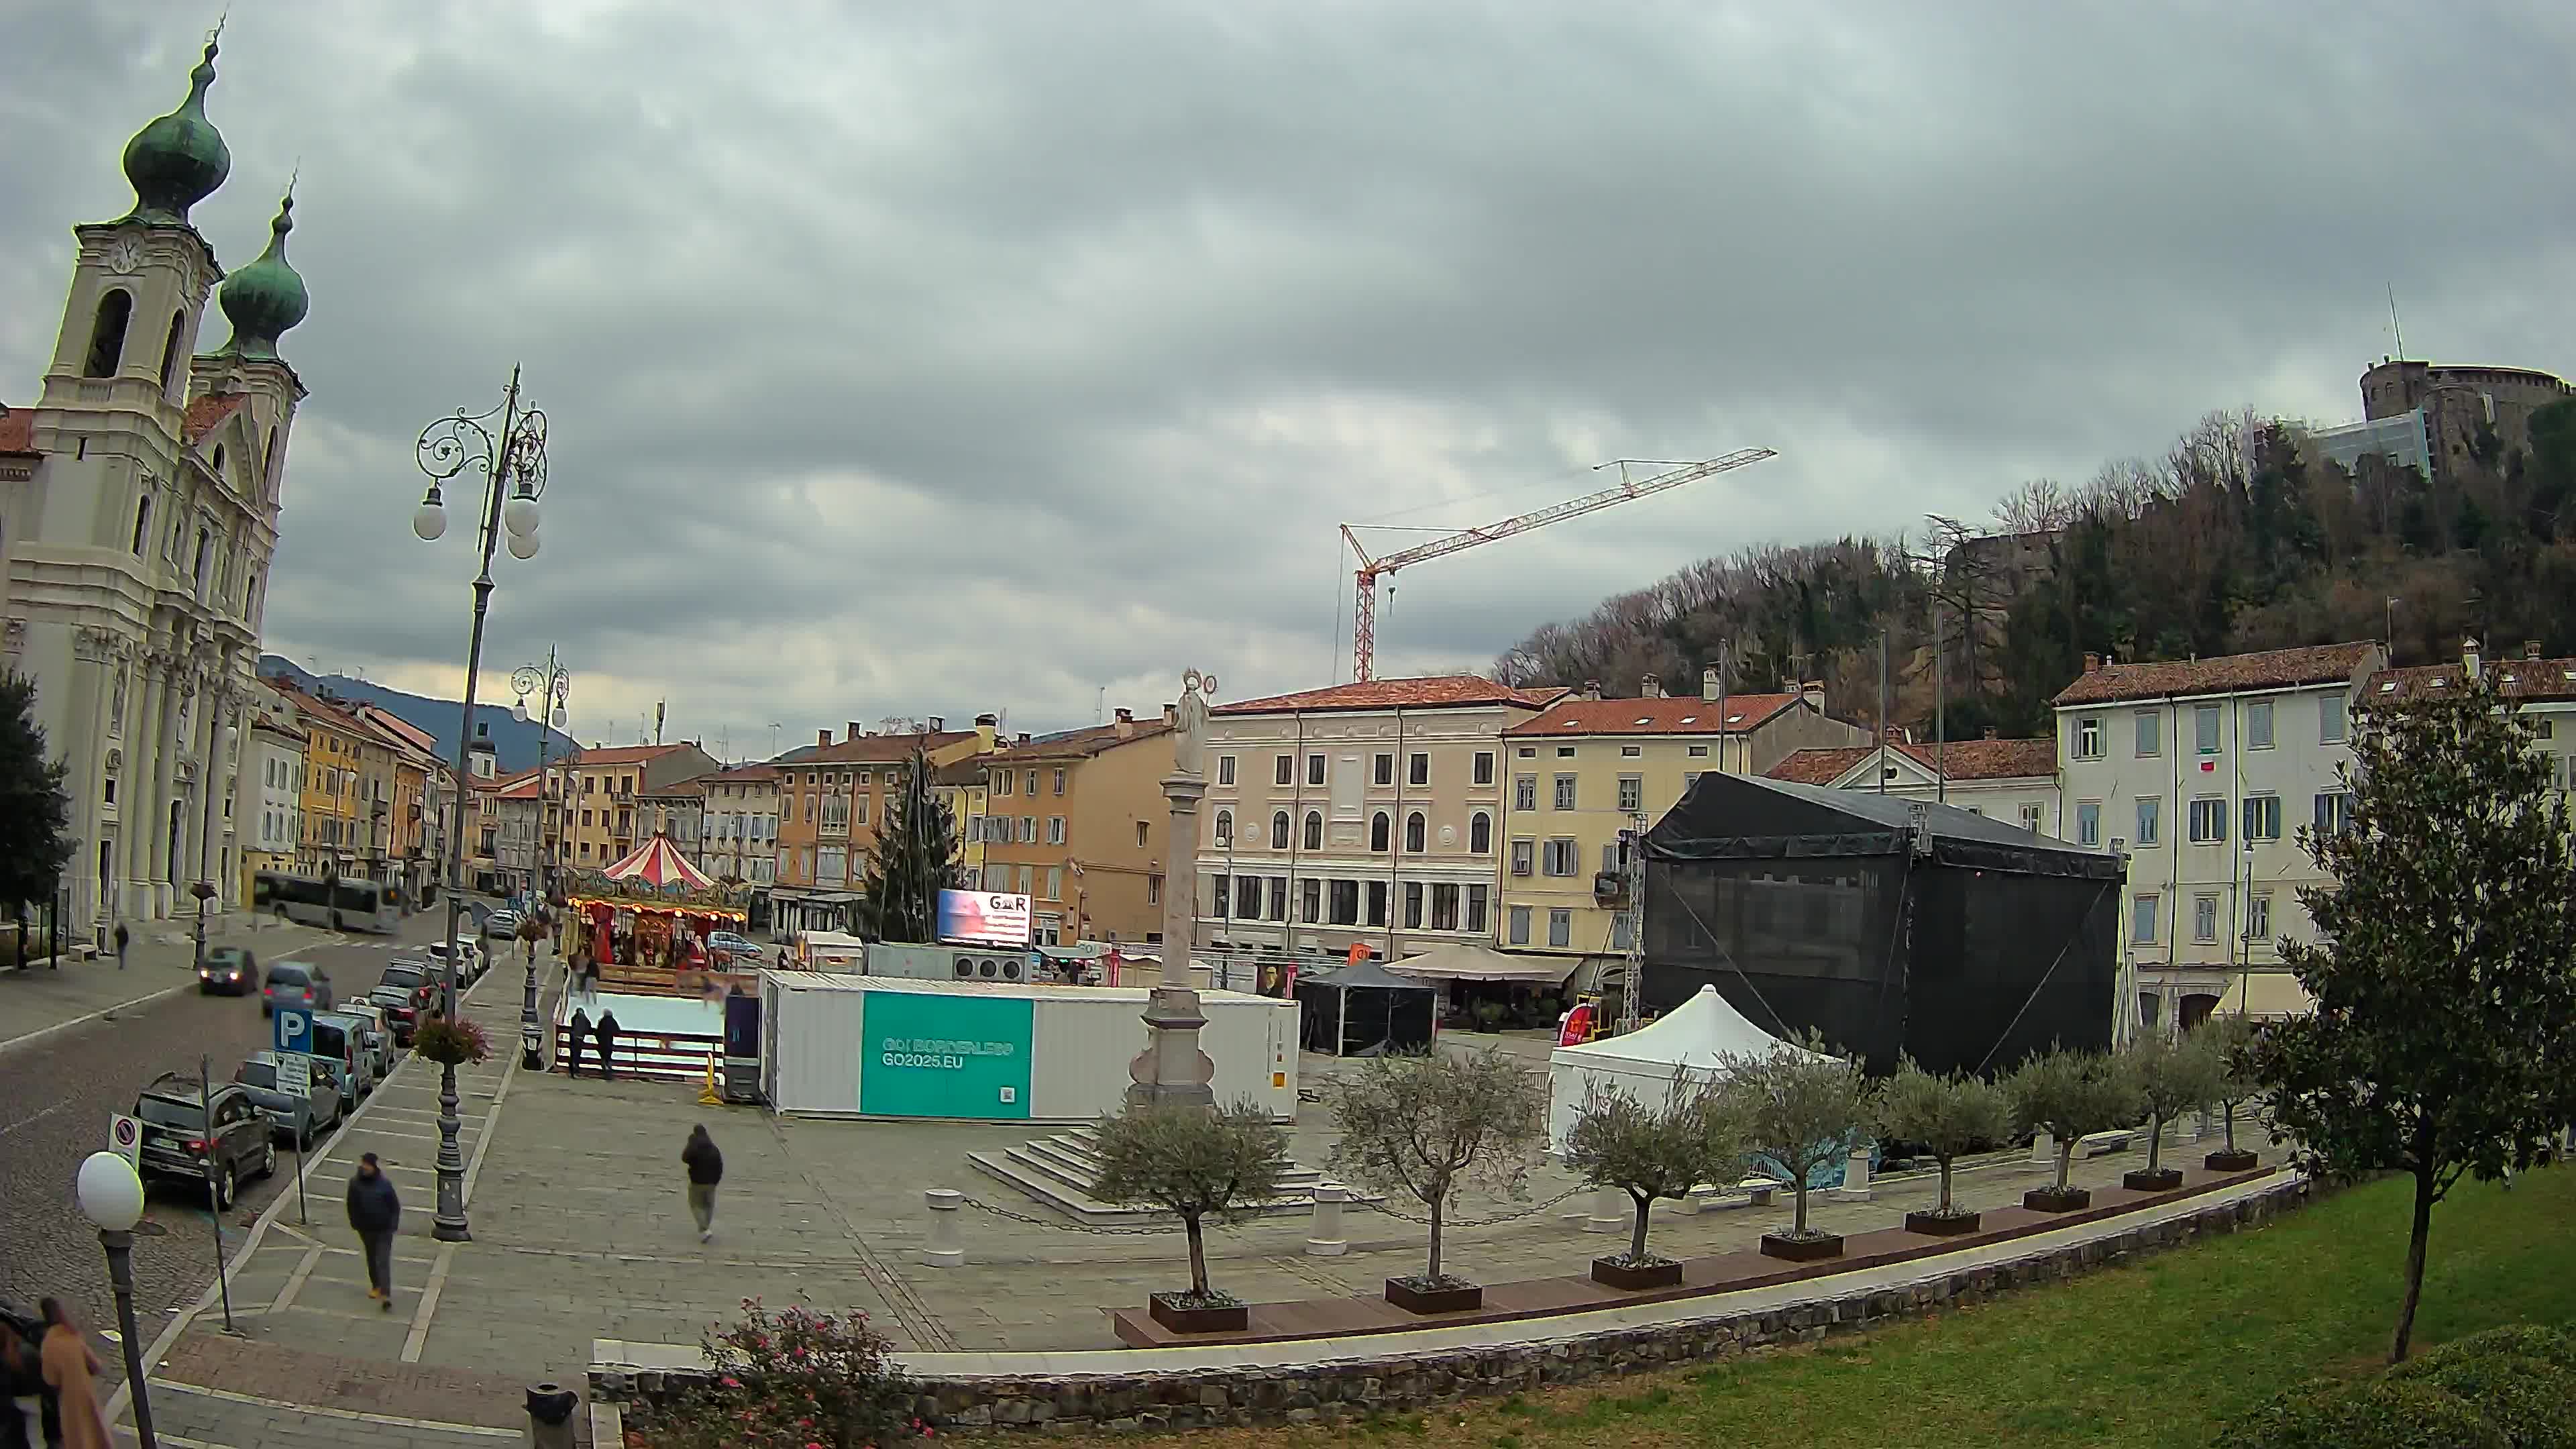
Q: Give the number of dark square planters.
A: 8